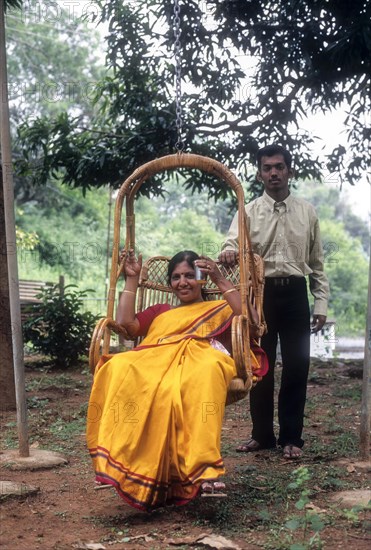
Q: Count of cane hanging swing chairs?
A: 1